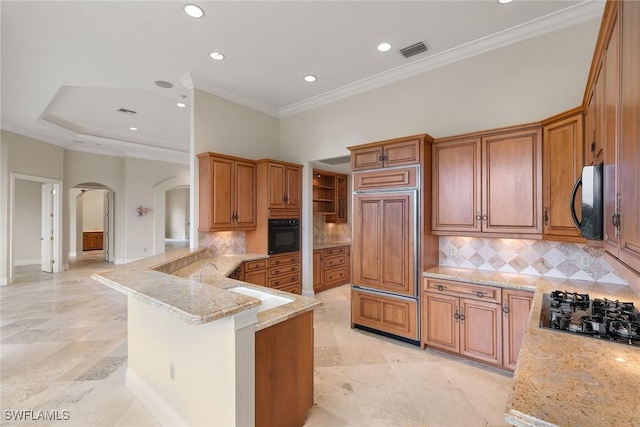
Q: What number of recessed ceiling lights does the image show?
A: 7